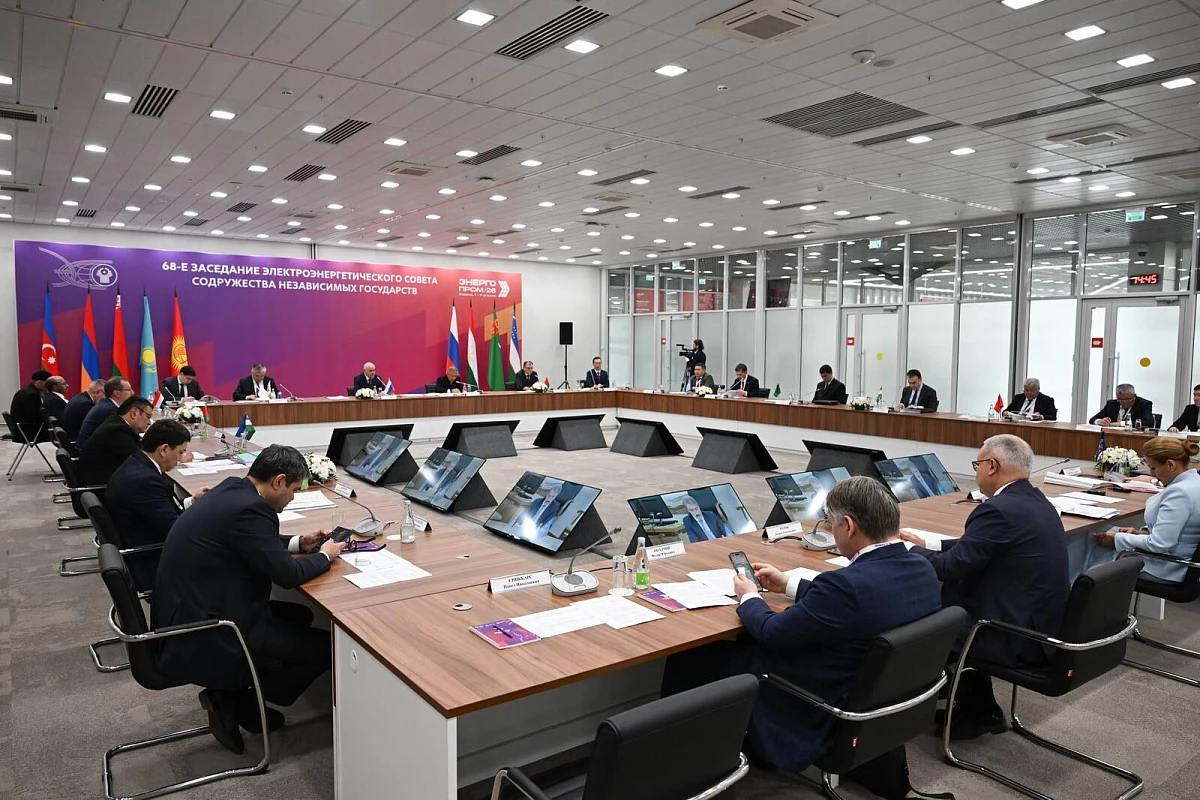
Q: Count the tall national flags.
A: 9